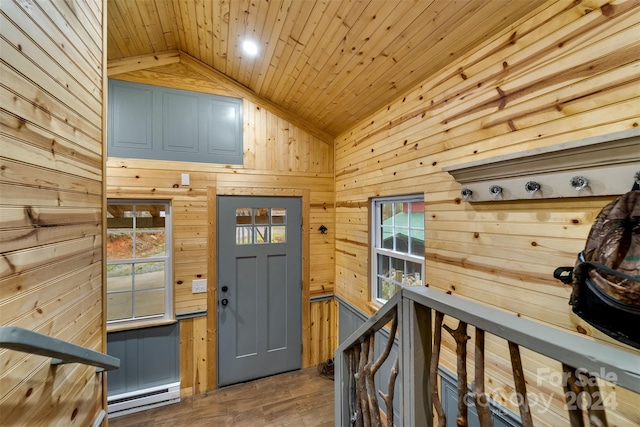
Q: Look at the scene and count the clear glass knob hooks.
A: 5